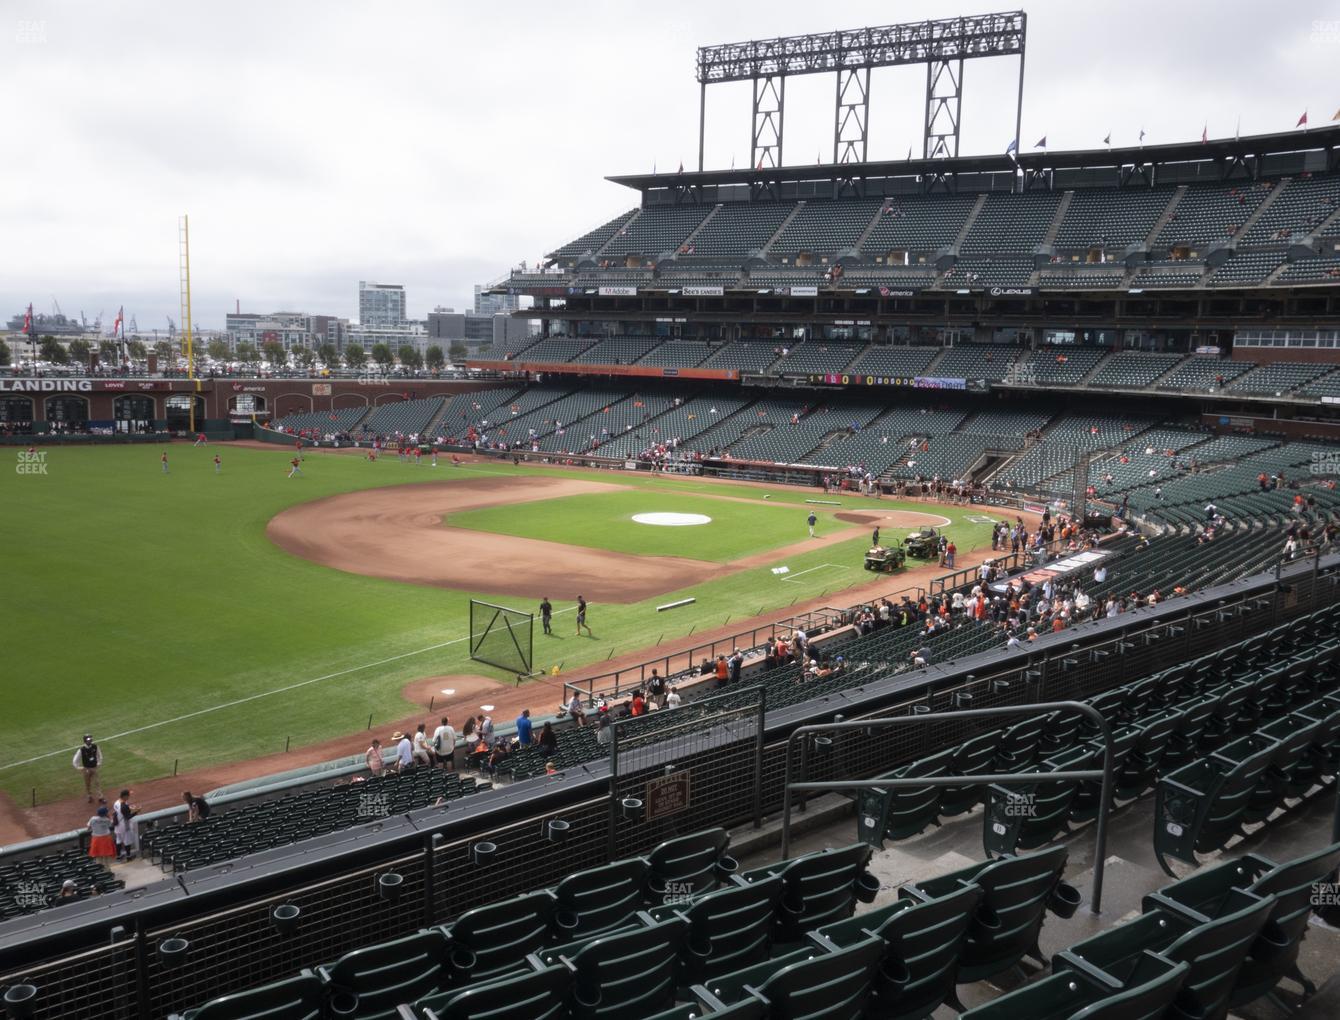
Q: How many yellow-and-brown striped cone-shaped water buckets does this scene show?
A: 0